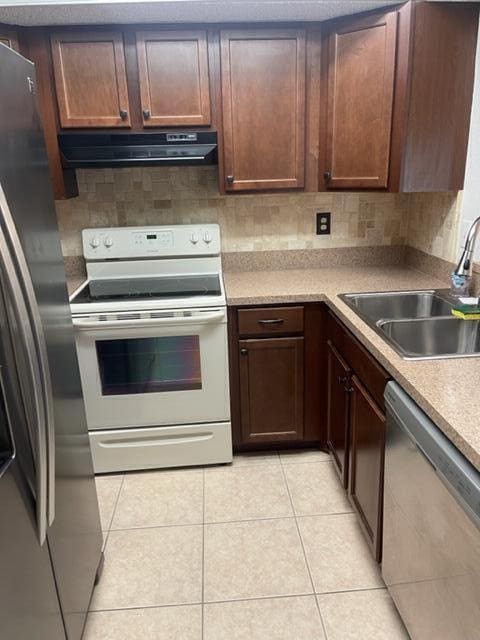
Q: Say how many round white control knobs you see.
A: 4